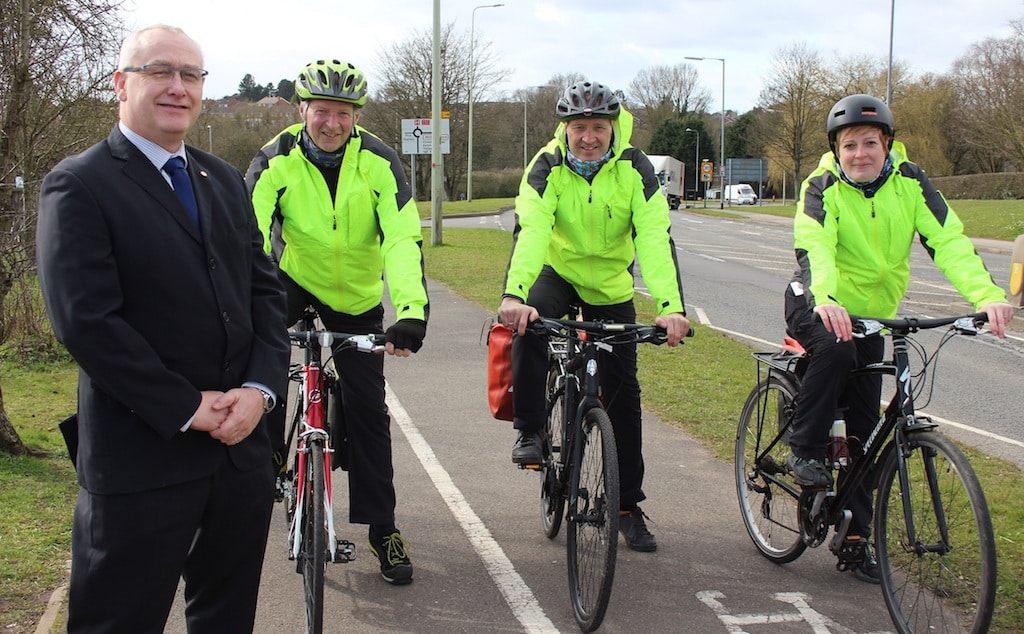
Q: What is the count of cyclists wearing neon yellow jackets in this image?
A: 3